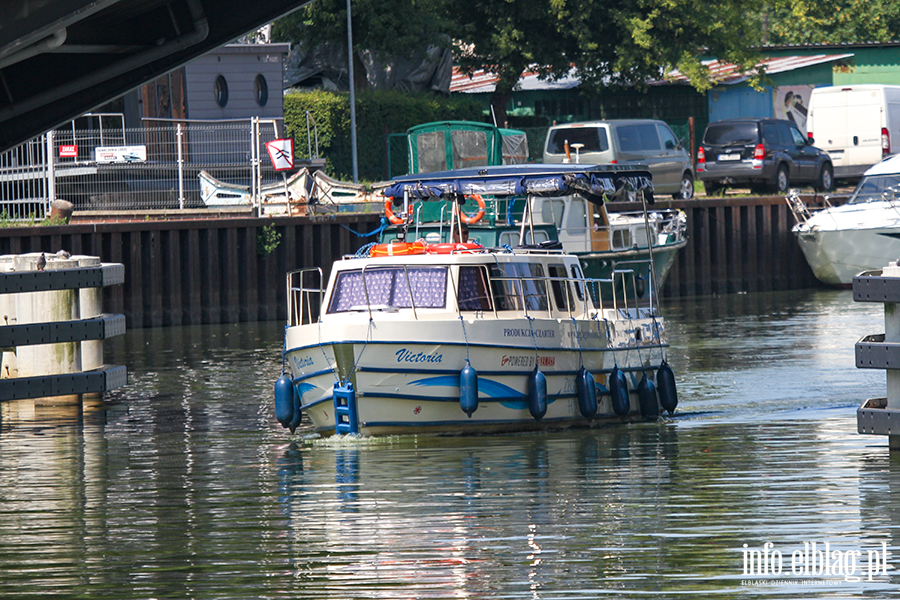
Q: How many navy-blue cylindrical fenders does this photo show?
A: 8